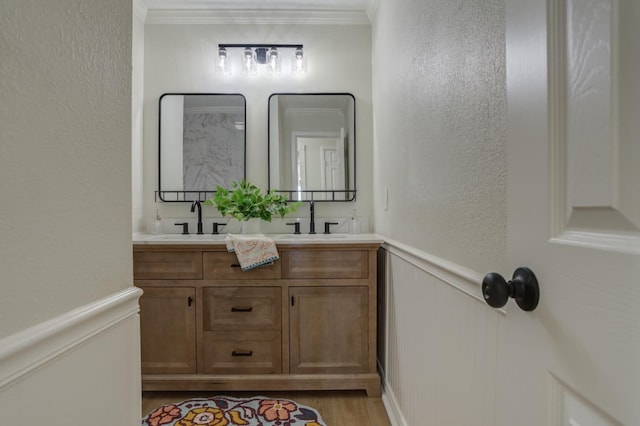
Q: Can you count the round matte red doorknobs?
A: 0